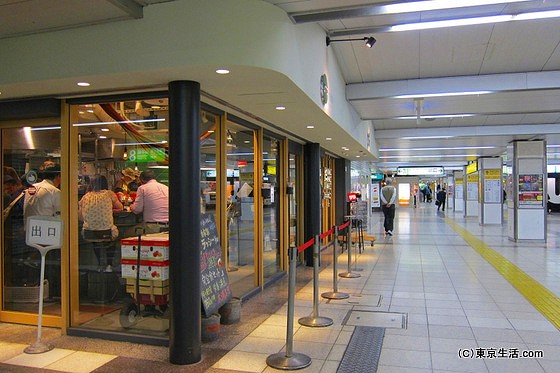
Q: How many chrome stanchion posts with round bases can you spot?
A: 4